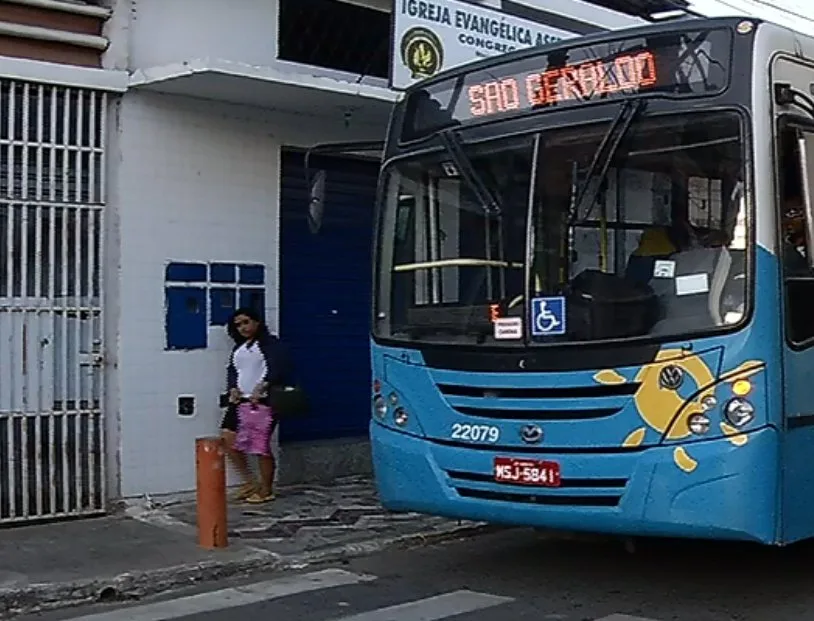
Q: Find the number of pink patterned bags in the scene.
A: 1